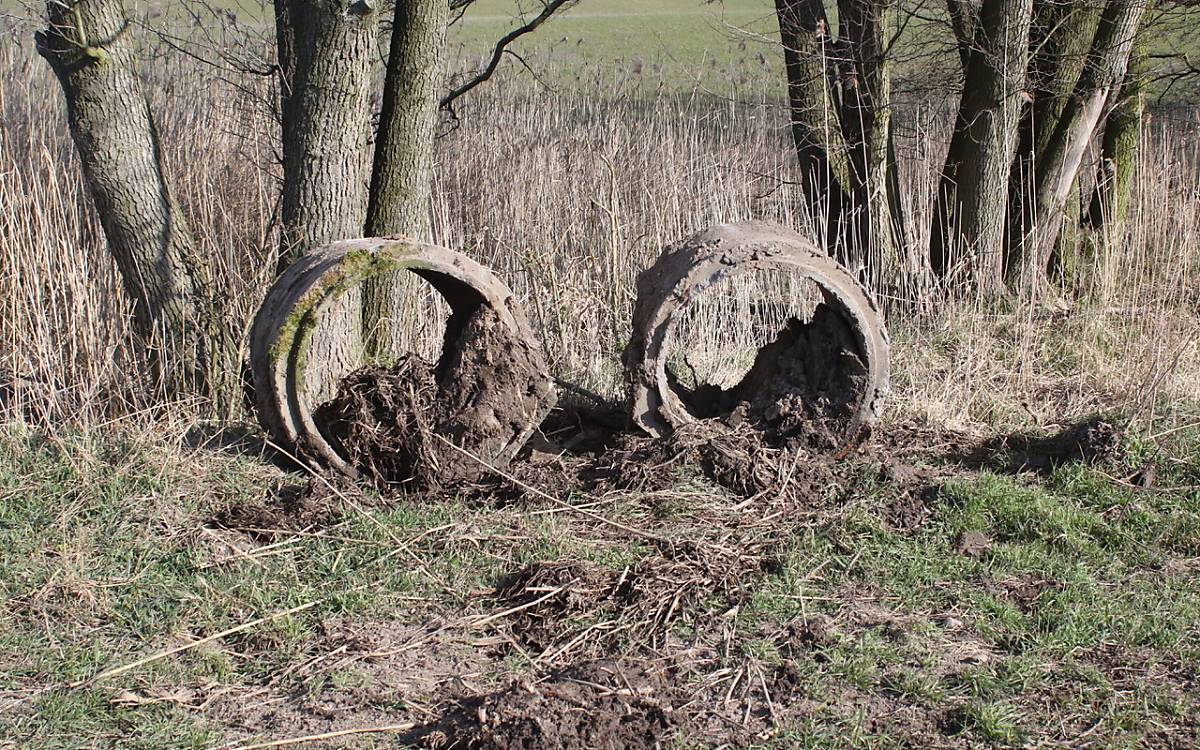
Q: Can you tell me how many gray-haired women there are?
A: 0